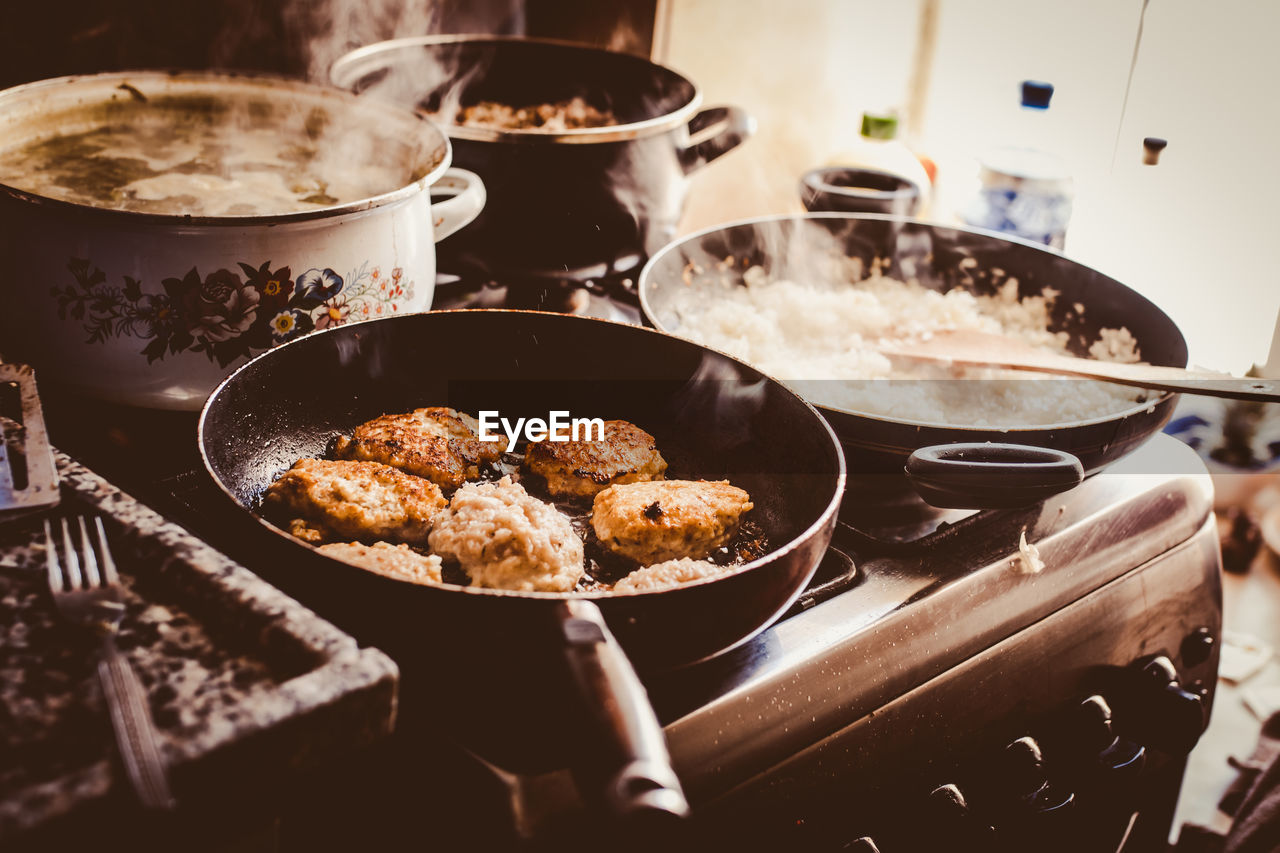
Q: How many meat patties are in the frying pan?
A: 7